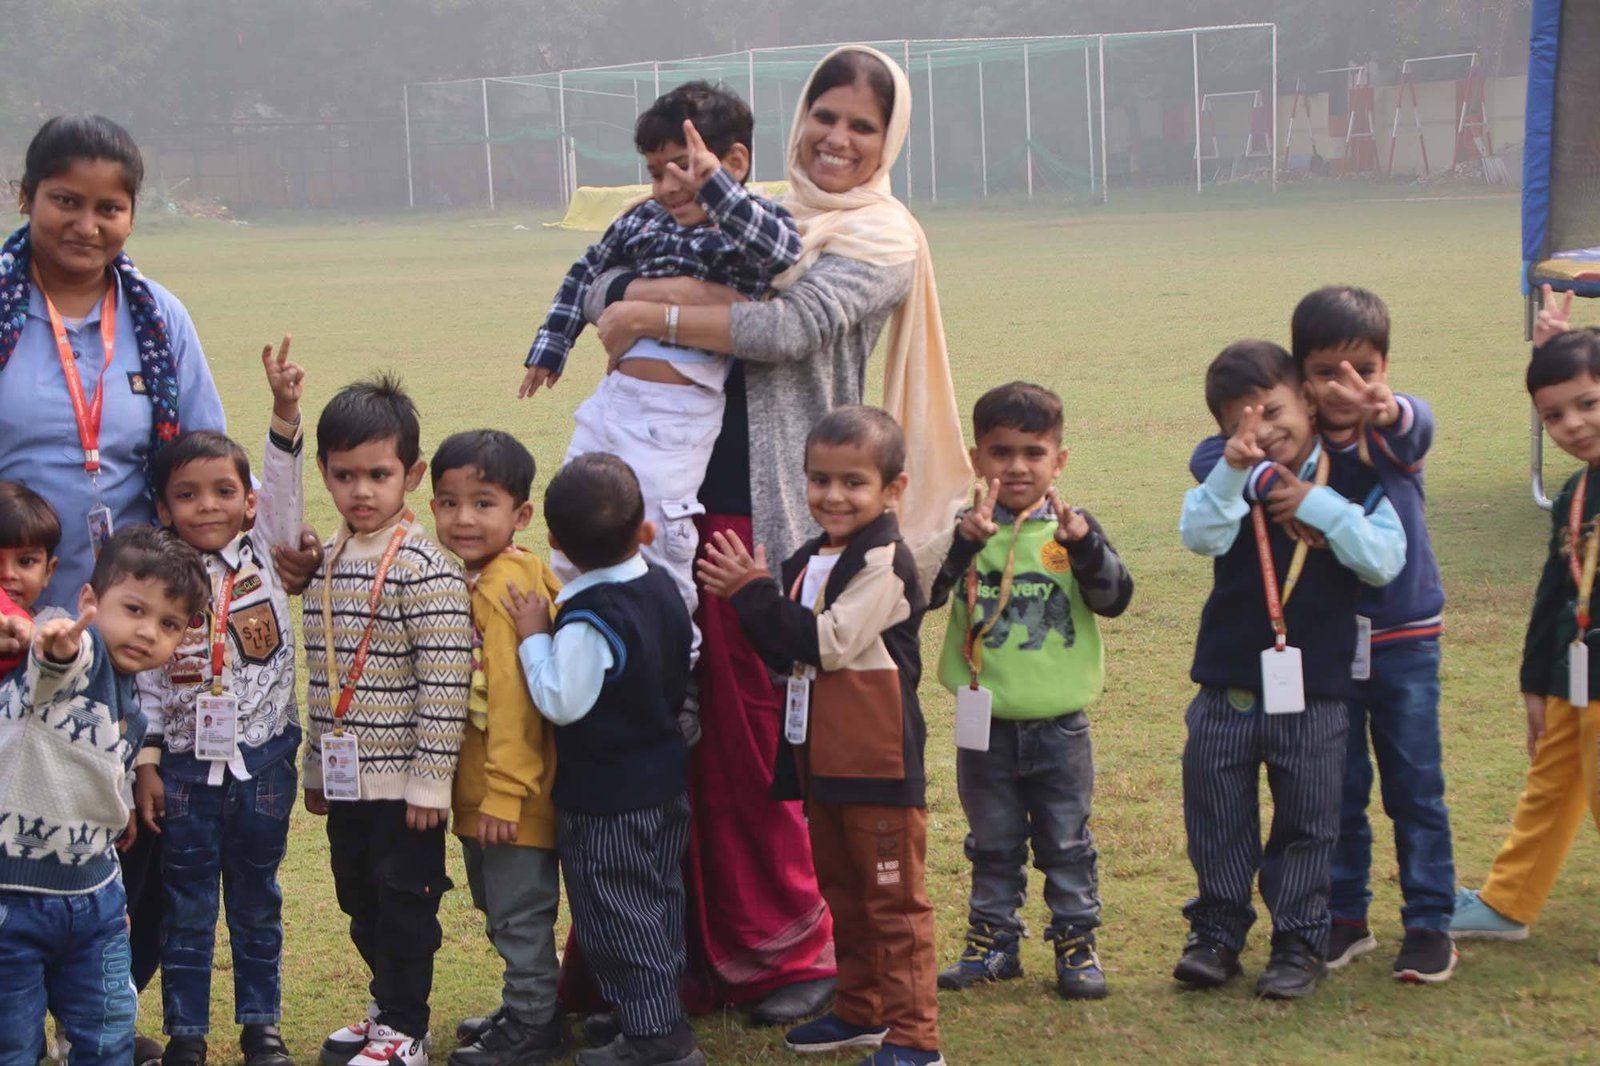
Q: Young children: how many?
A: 12